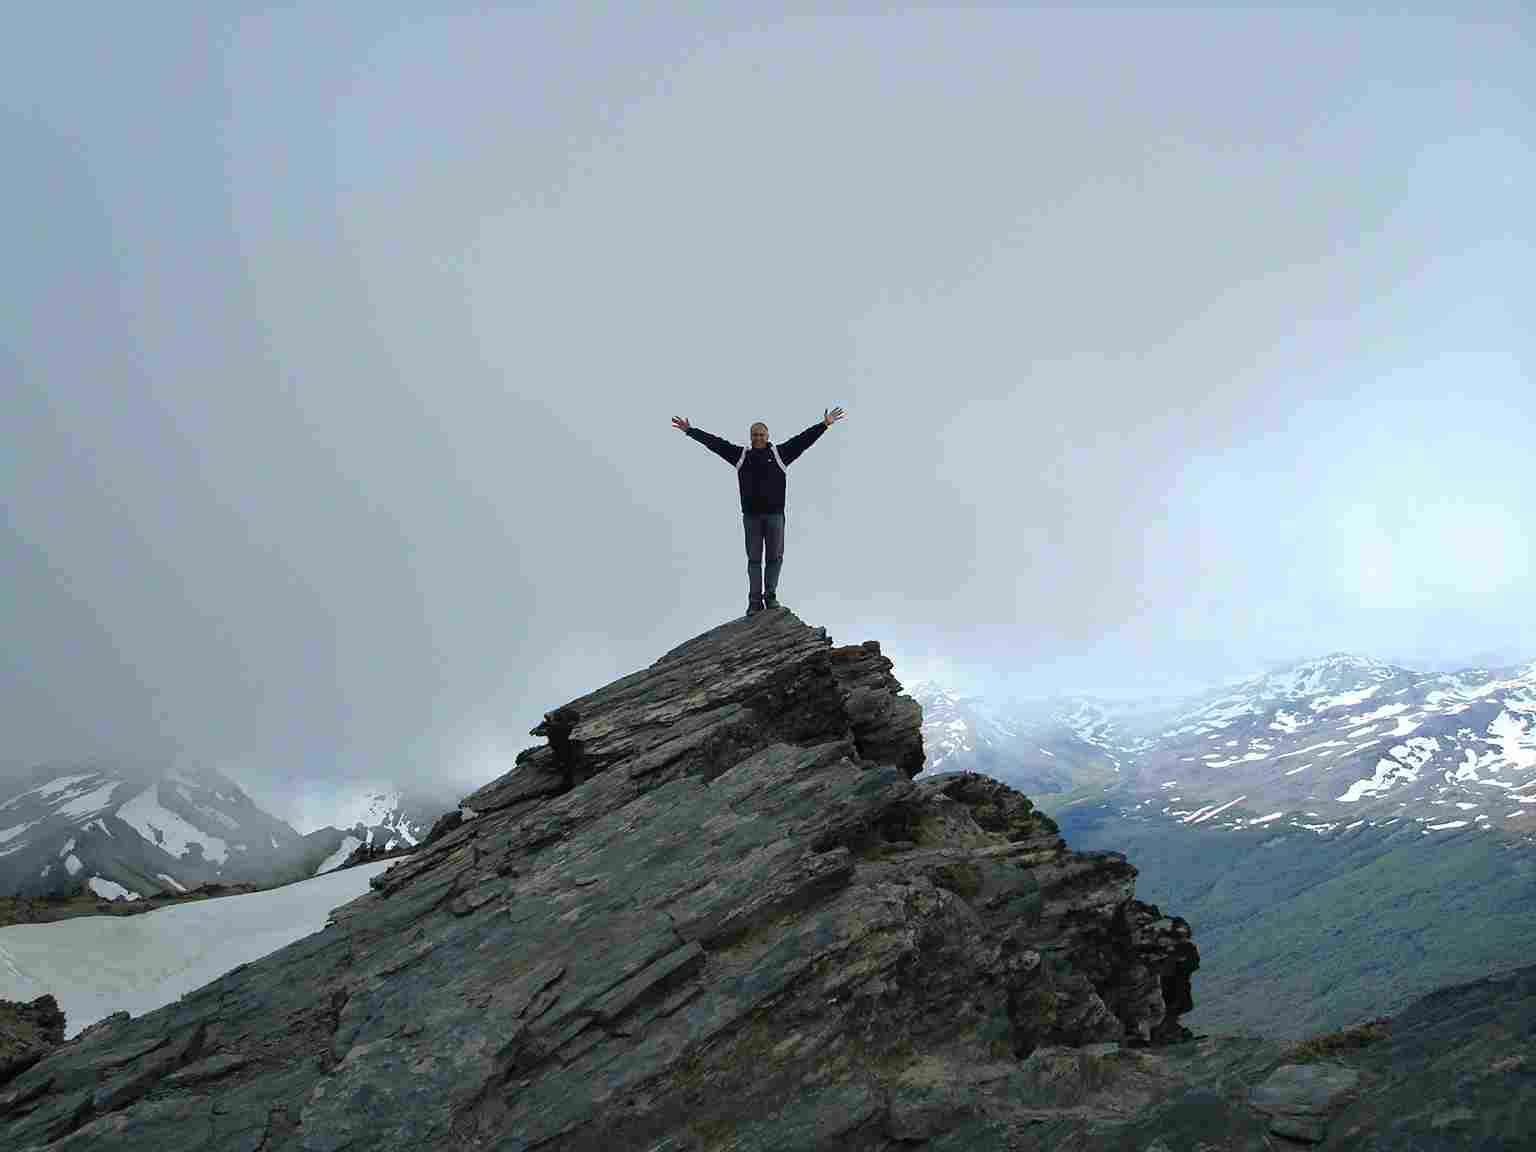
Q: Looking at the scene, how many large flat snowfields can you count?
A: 1